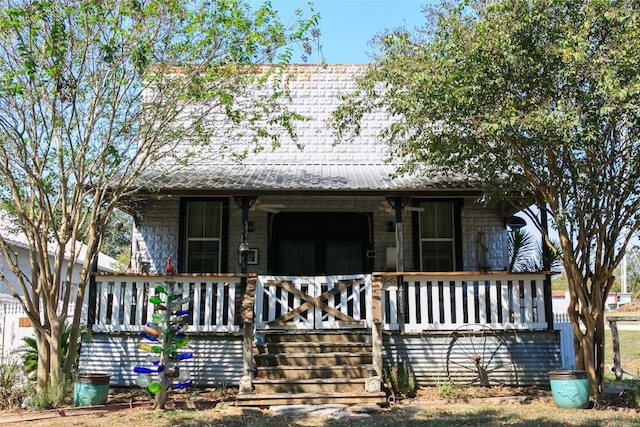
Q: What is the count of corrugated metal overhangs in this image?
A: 1